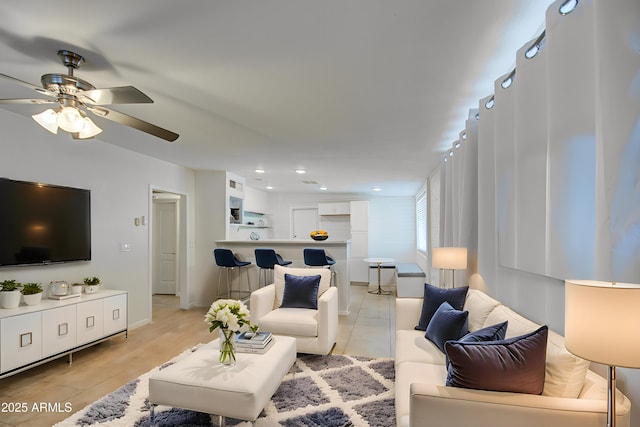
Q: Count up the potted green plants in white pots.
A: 3